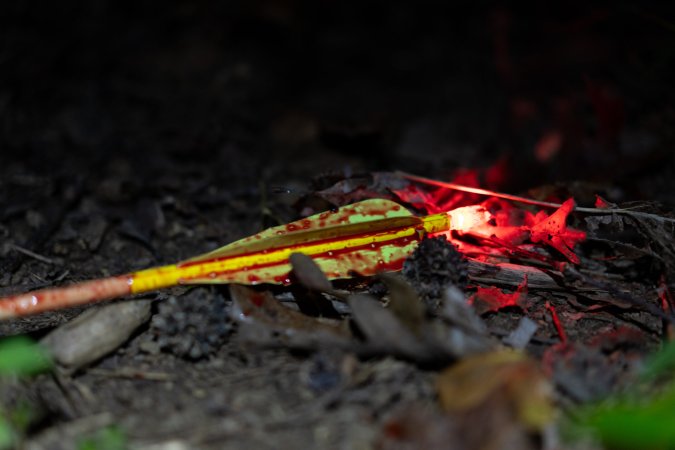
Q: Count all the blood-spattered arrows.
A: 1